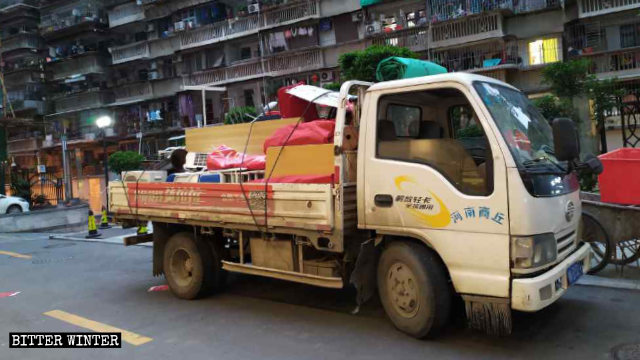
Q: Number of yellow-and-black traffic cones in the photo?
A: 3